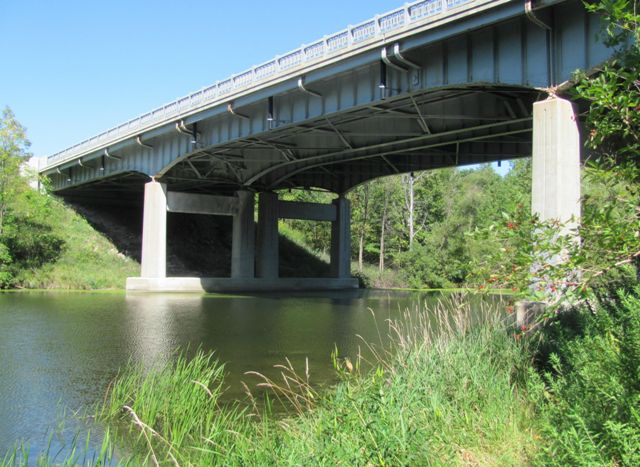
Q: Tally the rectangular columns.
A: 5